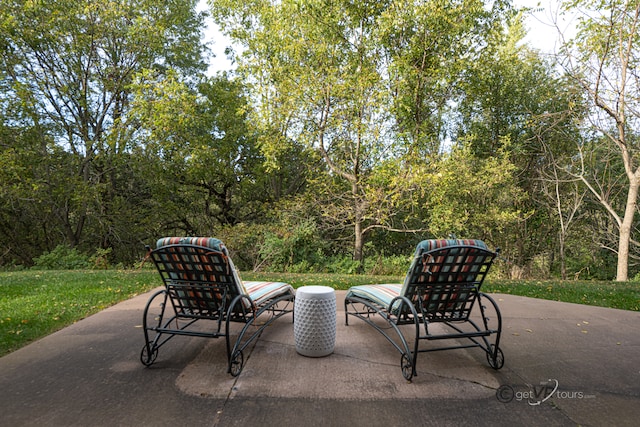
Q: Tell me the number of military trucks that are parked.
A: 0